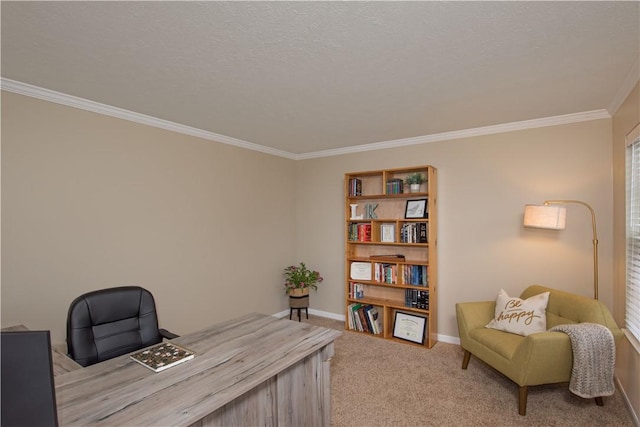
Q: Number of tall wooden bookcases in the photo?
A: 1